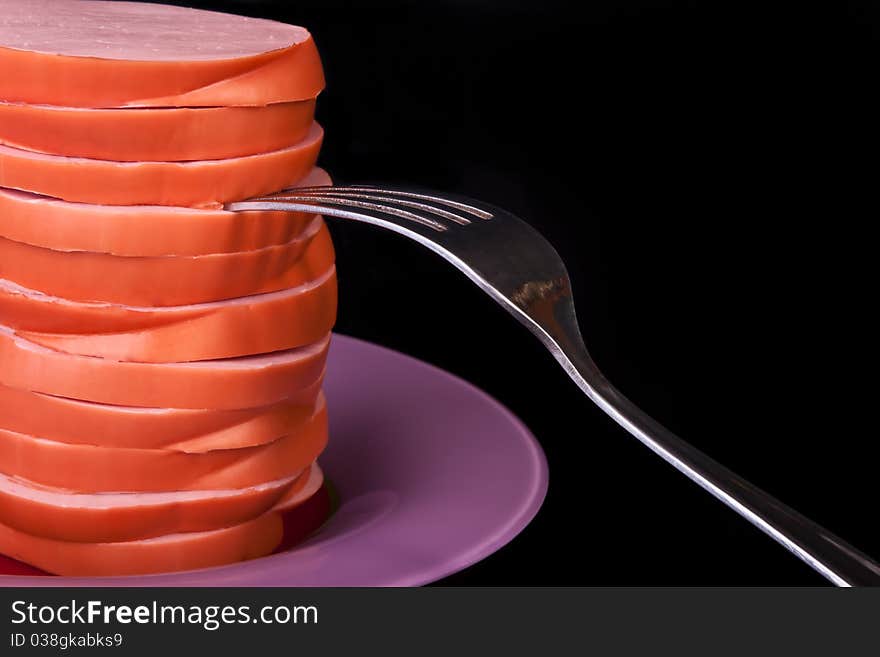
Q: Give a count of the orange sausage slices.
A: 11